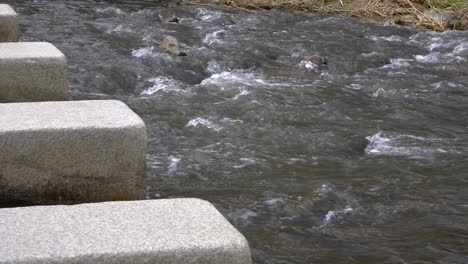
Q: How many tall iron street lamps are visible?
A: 0